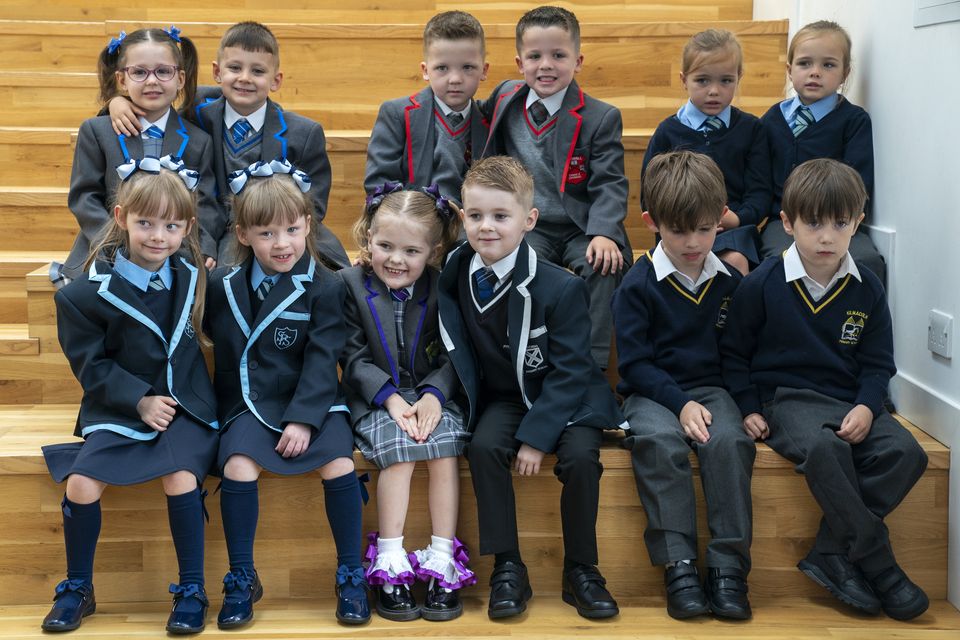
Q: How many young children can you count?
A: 12